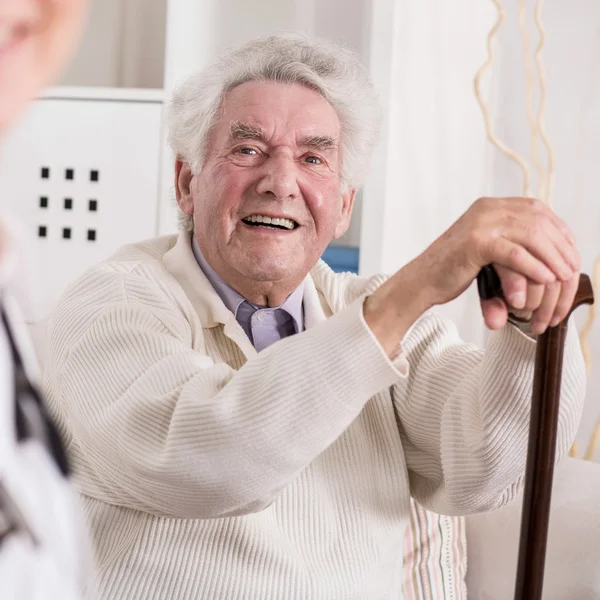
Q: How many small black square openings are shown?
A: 9